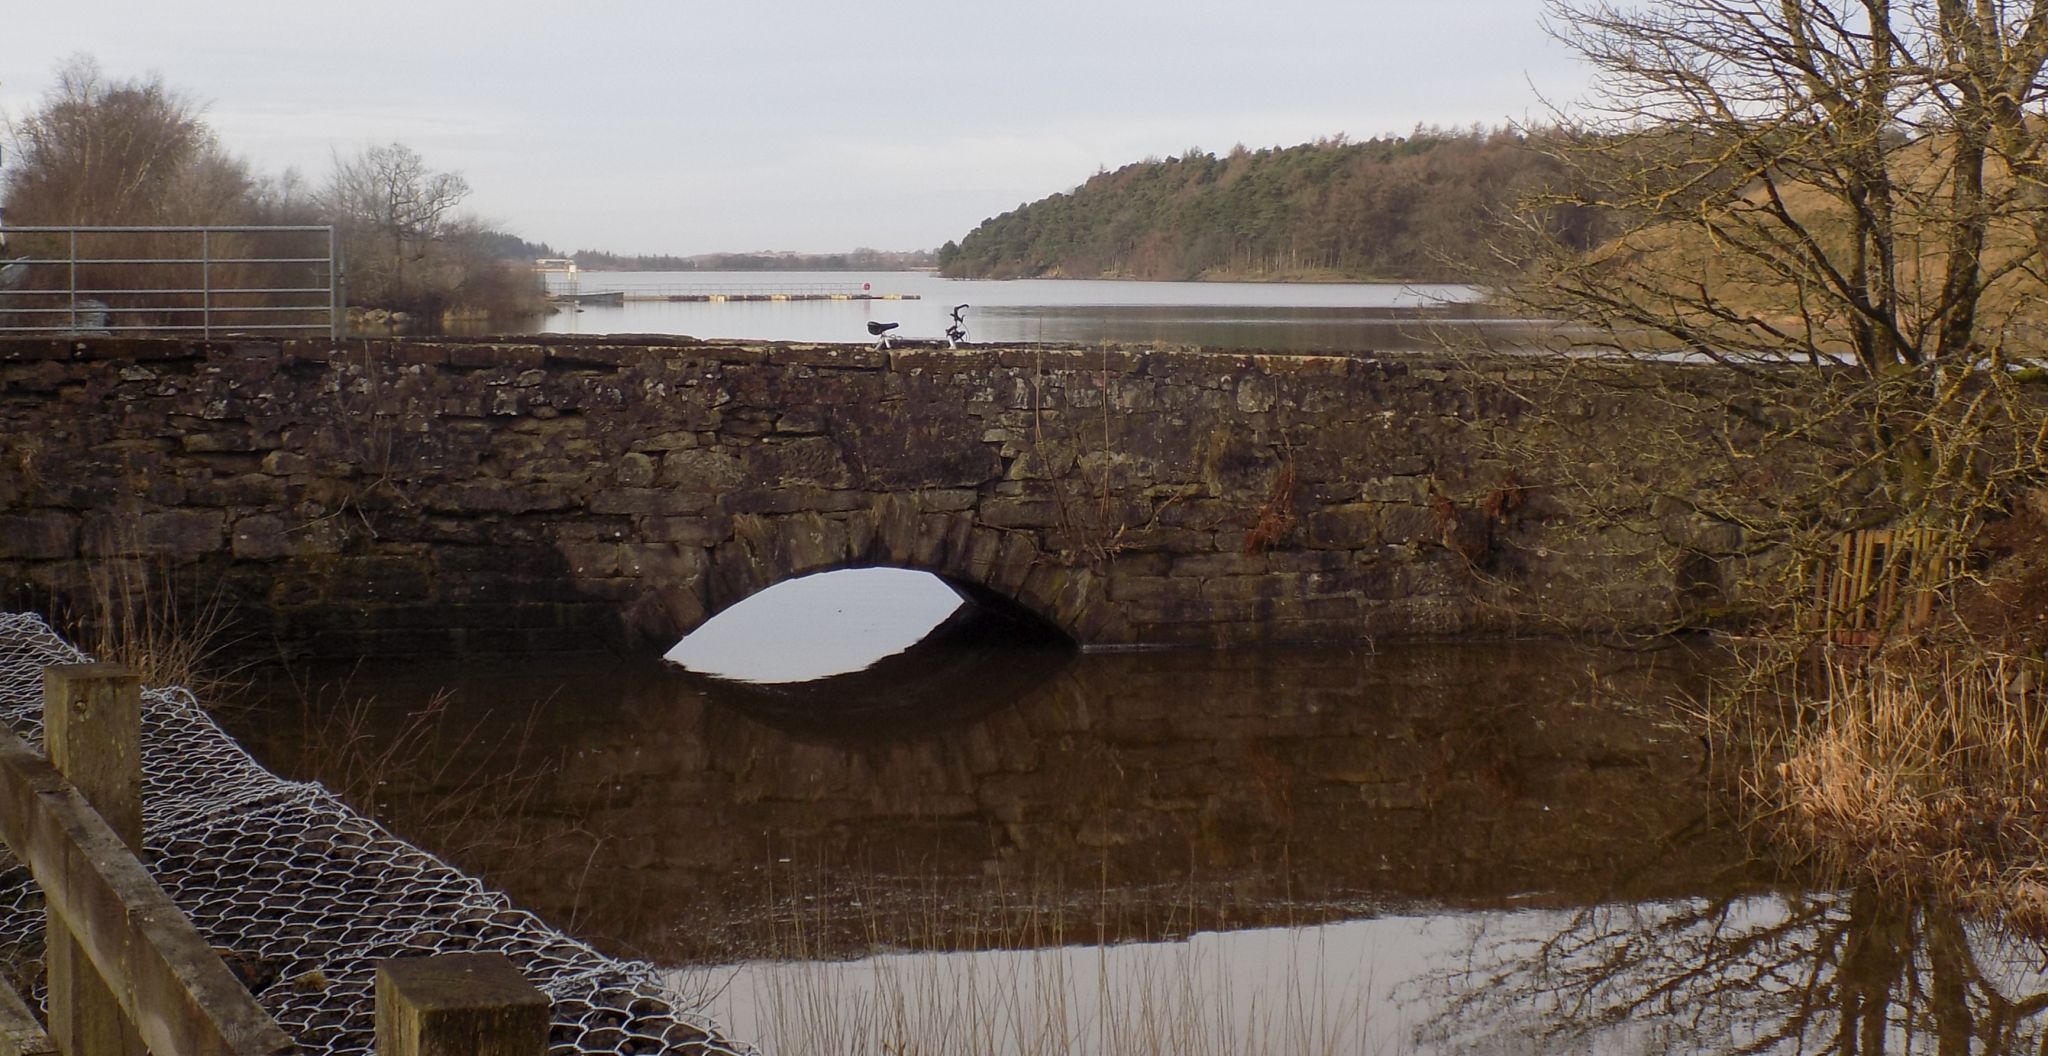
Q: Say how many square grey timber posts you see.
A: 2